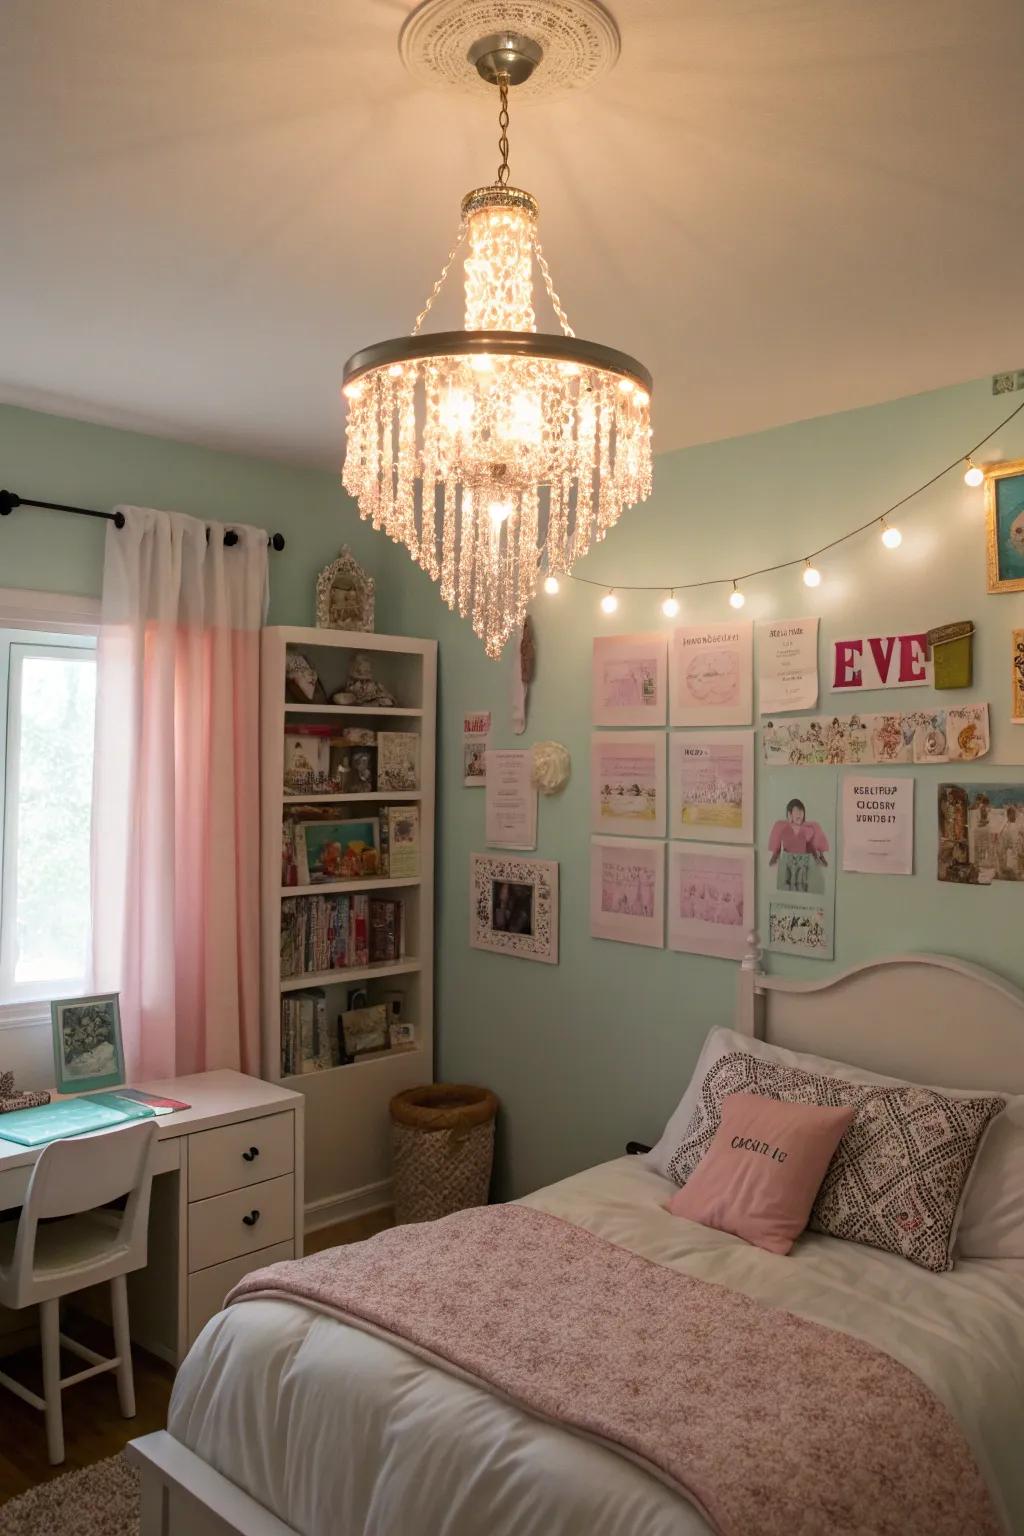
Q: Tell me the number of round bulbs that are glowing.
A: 7